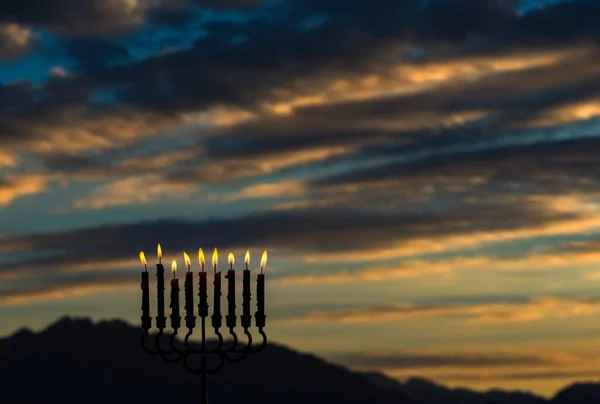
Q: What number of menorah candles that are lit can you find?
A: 9